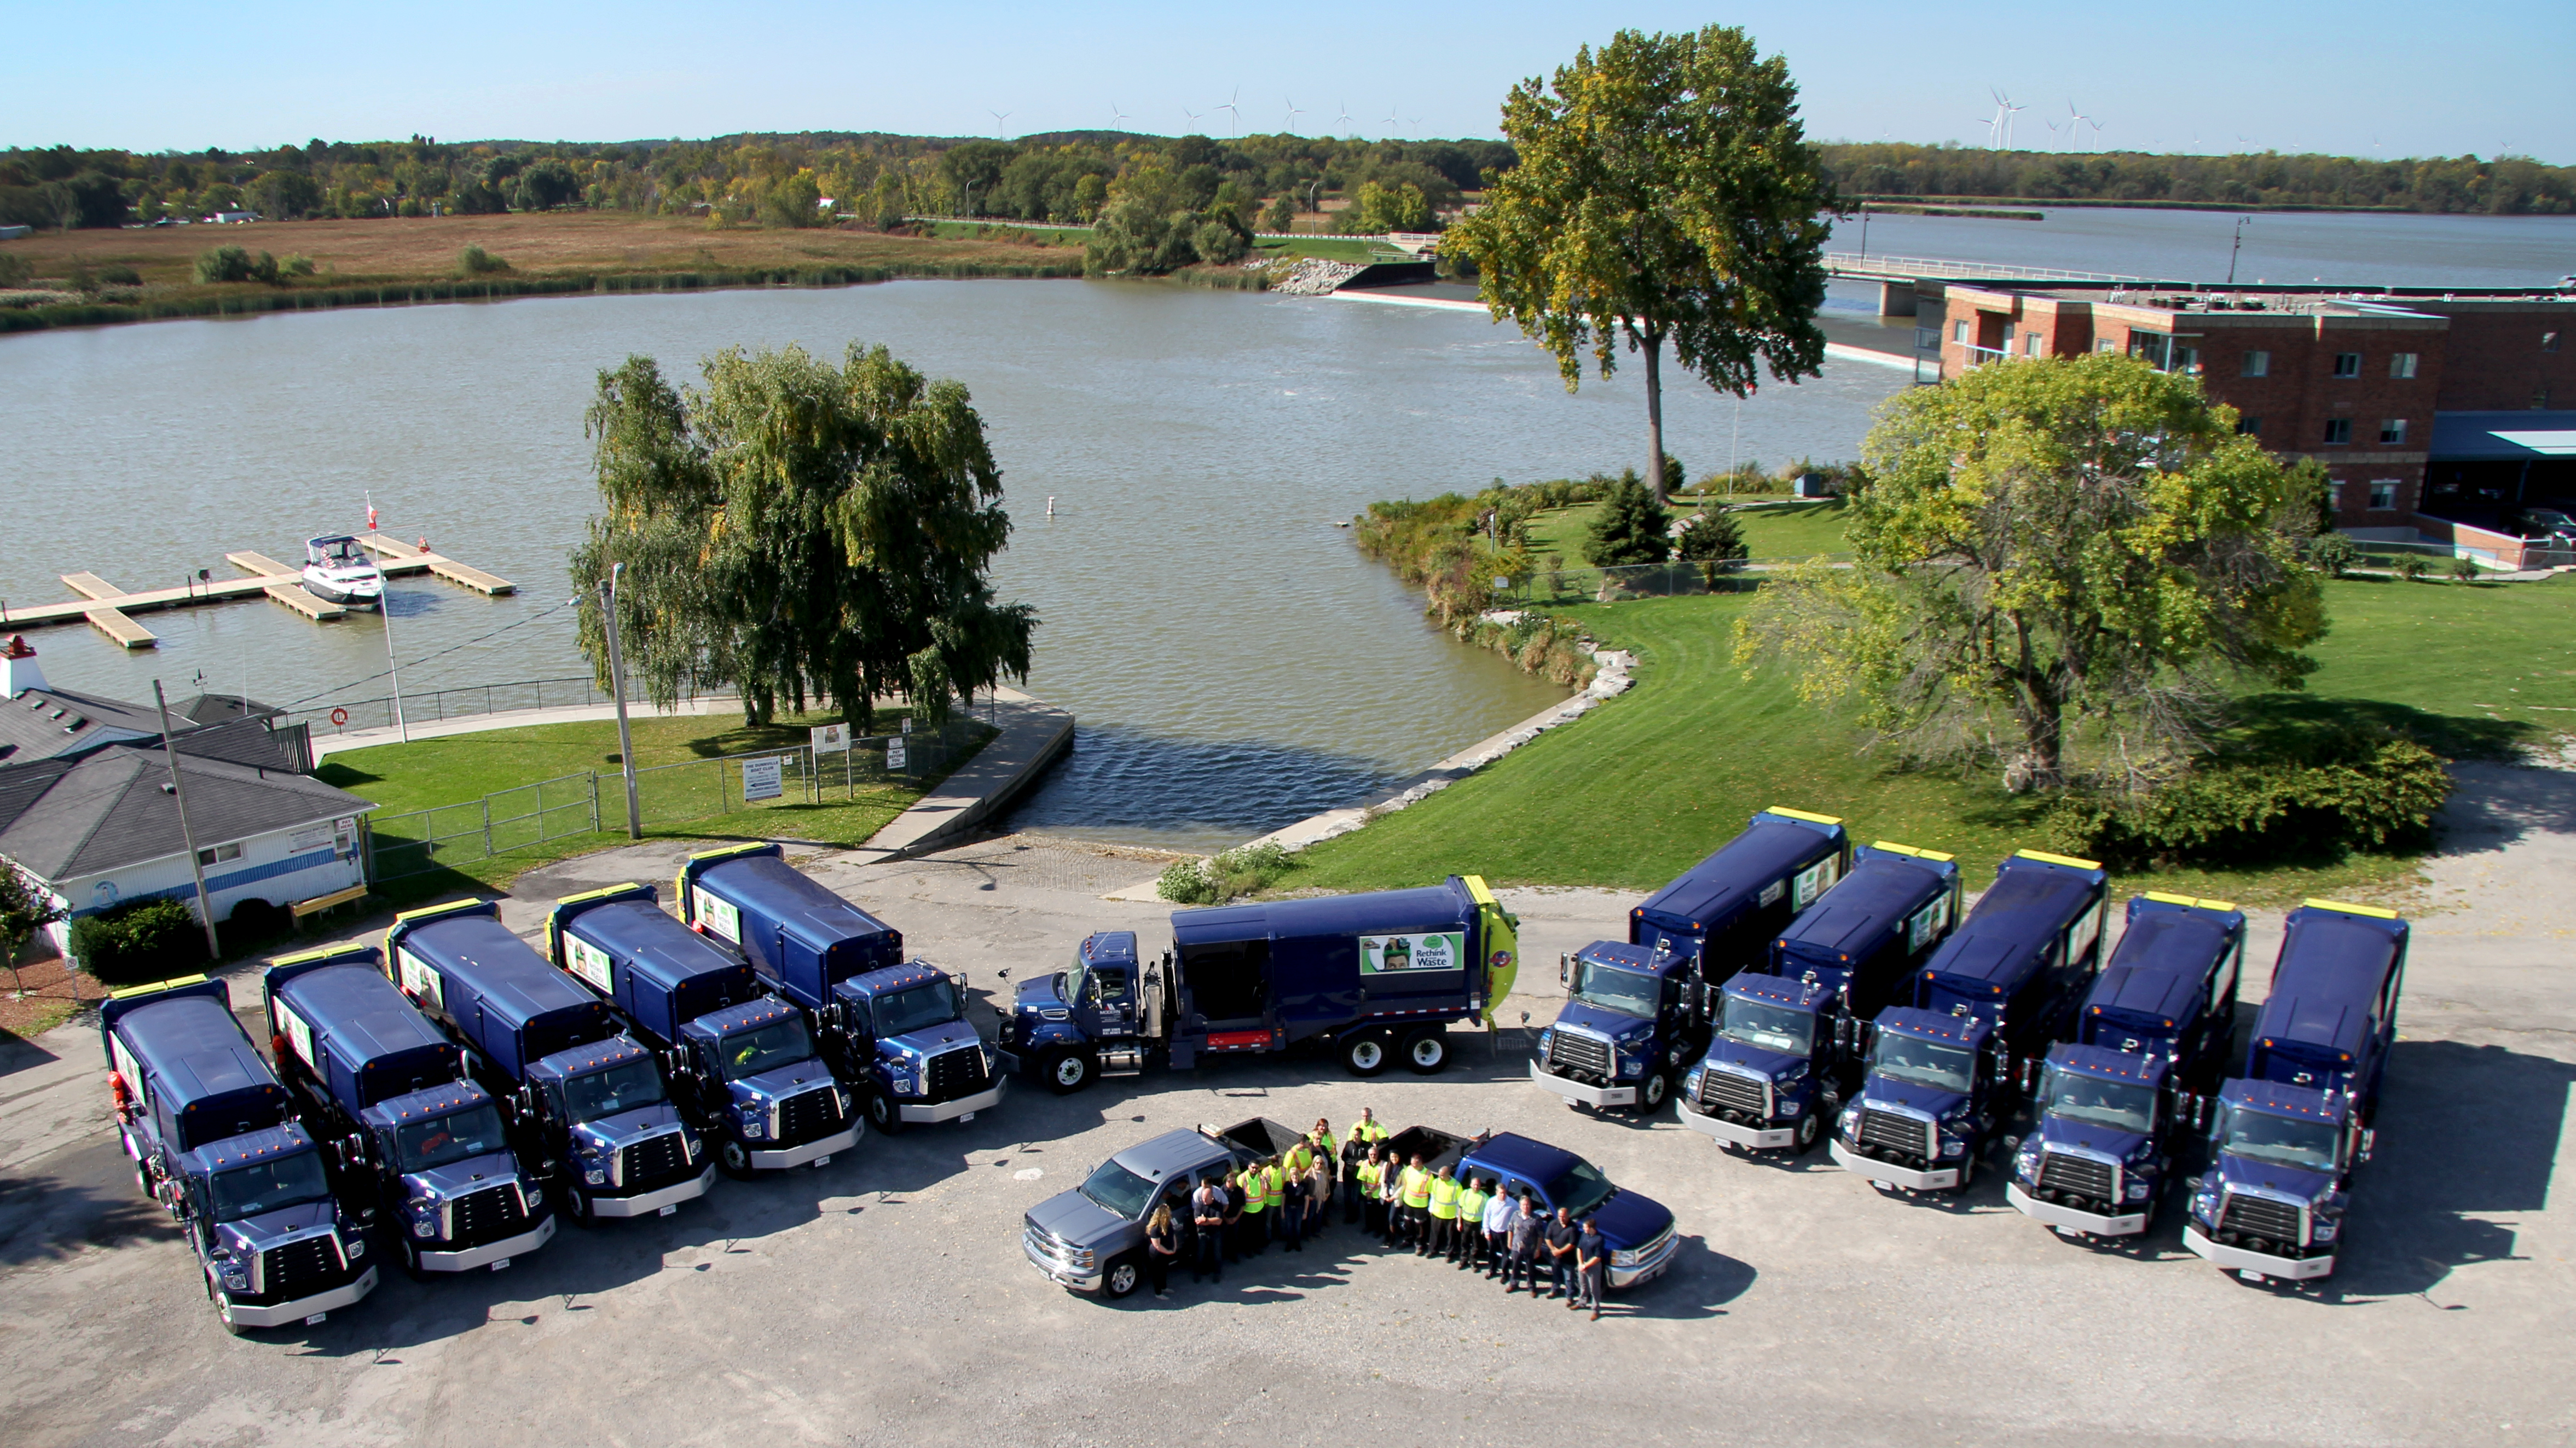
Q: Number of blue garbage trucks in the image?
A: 11